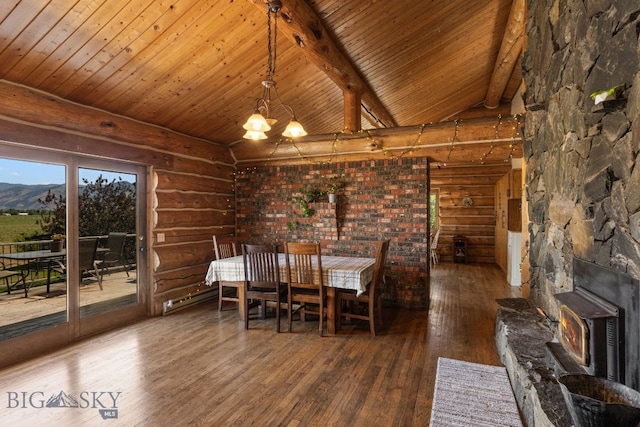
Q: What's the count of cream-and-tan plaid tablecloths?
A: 1